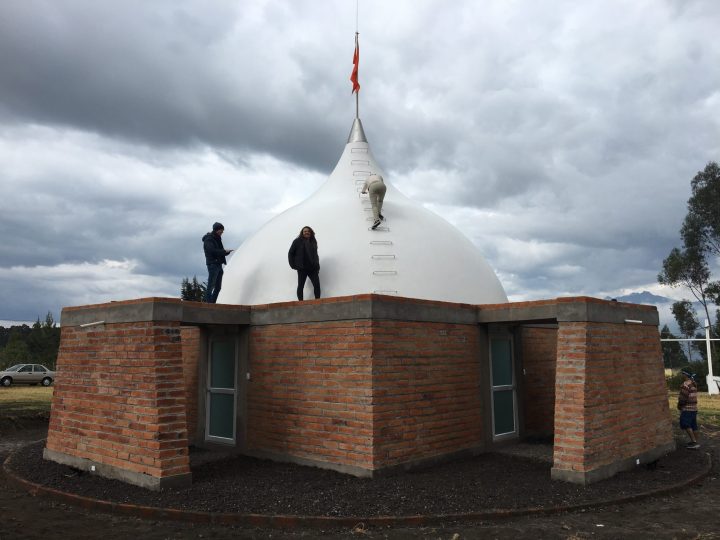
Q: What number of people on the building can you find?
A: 3